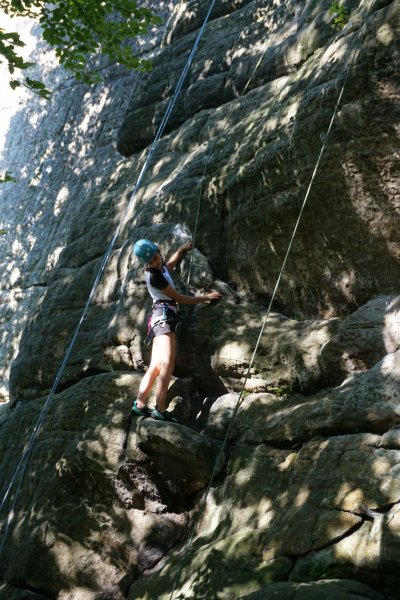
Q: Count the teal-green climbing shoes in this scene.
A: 2